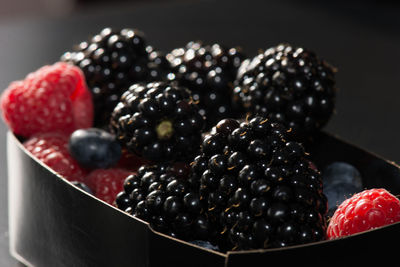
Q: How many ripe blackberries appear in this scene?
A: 6